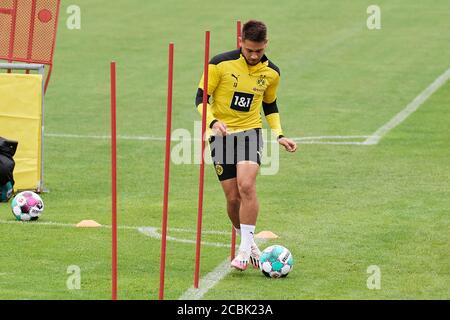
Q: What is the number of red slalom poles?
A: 4